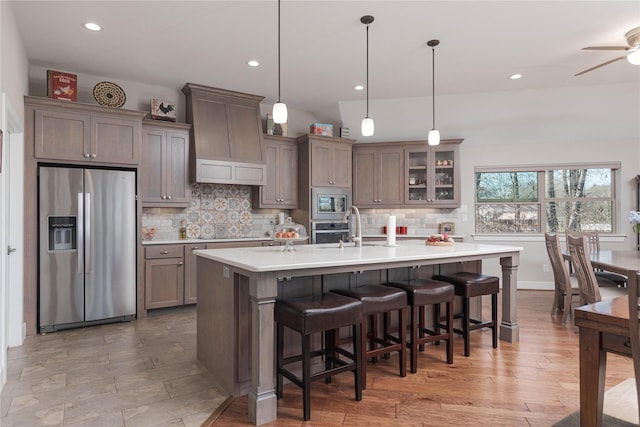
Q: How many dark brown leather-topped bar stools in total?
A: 4